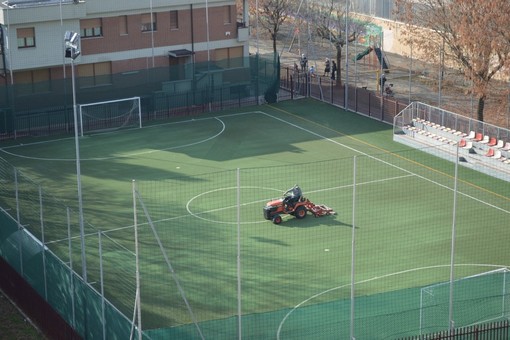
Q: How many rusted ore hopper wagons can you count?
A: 0